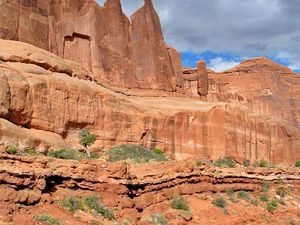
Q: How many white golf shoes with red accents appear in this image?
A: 0